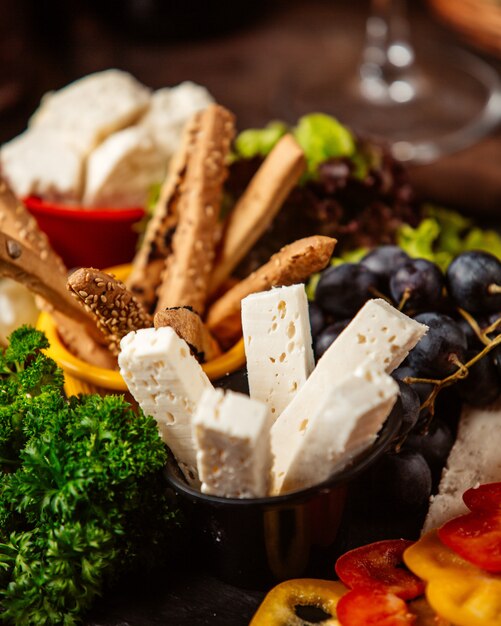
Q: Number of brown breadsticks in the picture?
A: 8